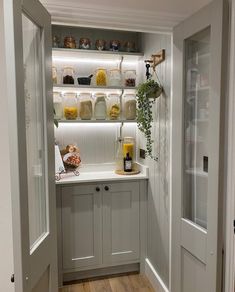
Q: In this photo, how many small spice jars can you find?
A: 6